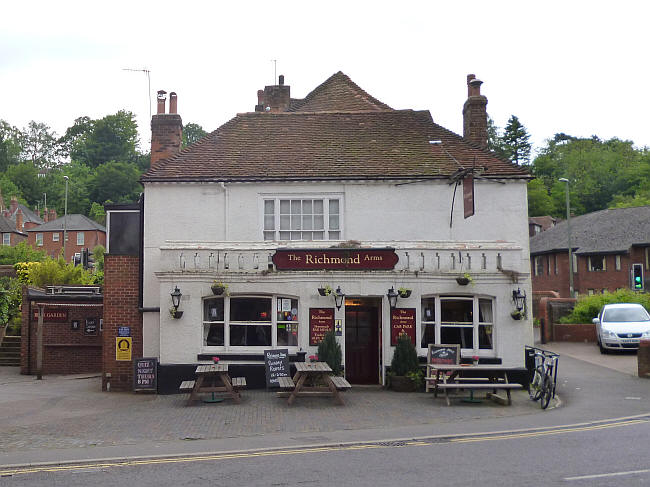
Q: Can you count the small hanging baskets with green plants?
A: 6